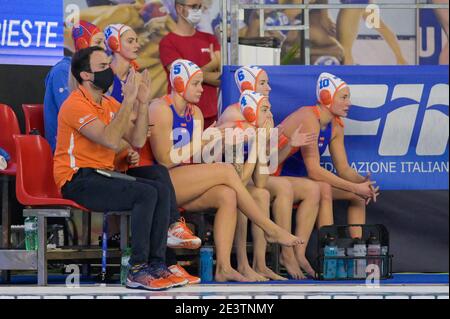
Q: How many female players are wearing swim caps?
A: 6